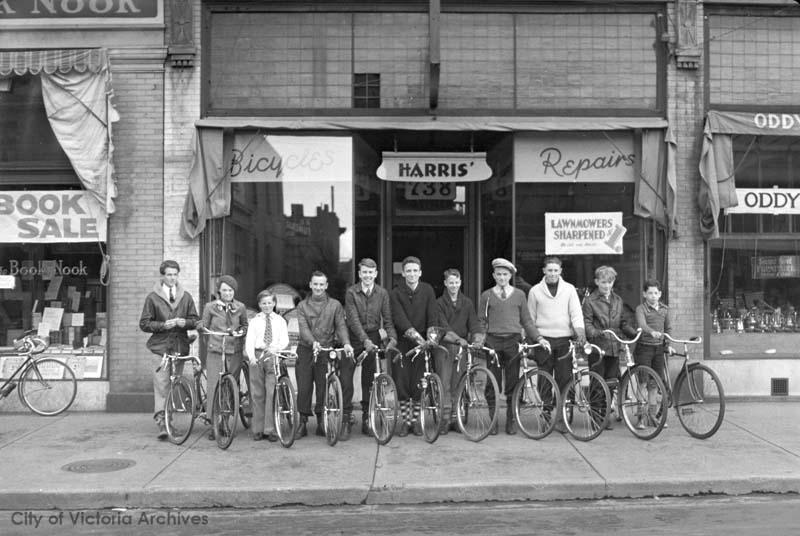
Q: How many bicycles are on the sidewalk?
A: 12